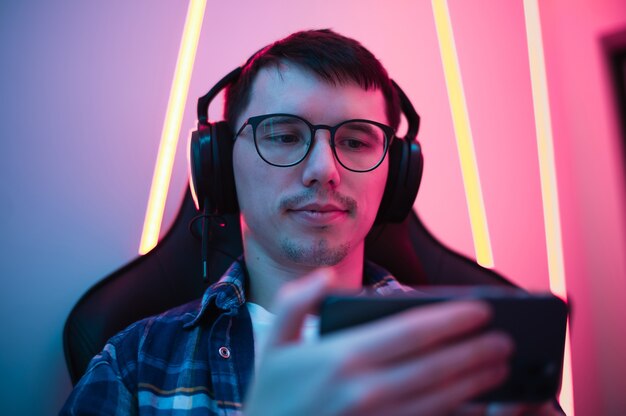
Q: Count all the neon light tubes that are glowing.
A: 3